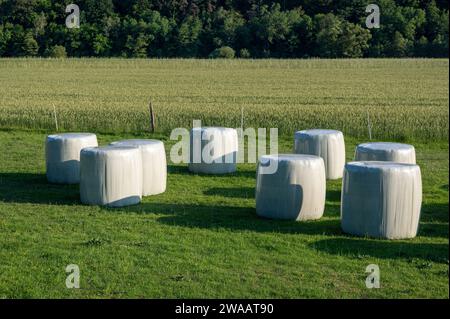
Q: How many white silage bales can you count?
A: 8